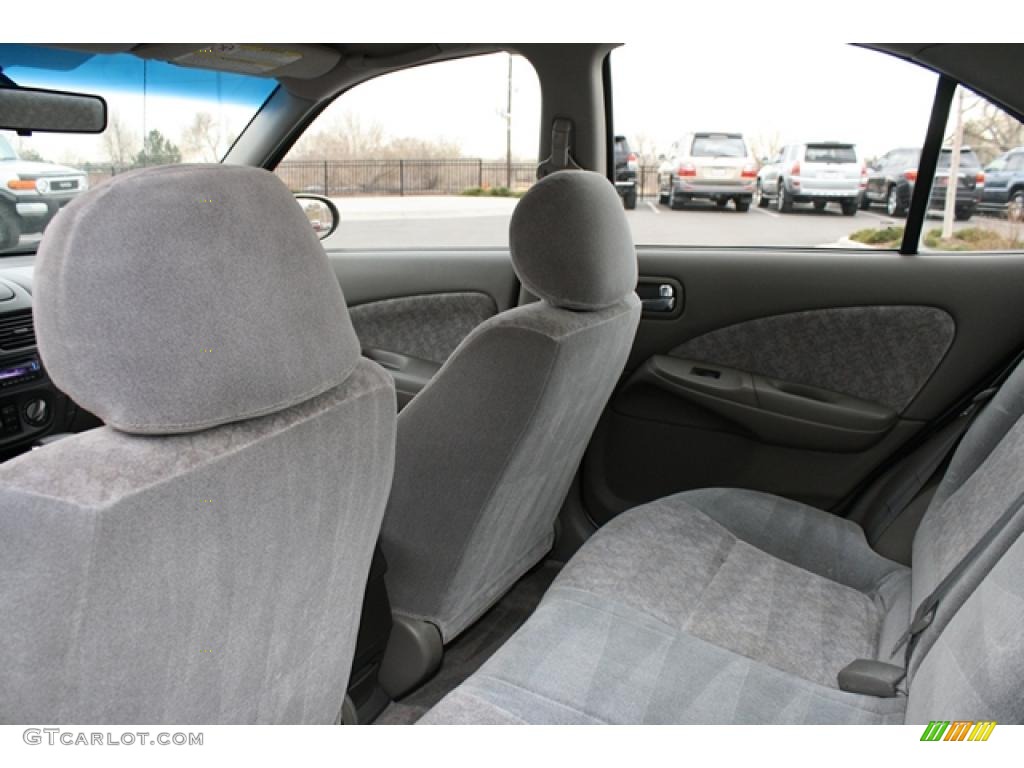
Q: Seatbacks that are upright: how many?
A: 3